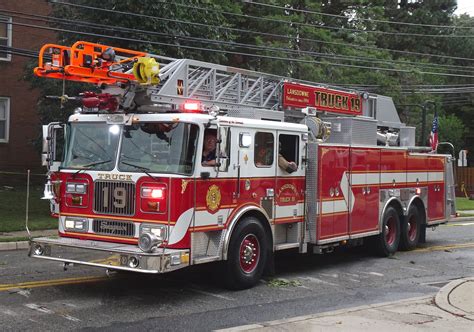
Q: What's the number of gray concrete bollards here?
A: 0